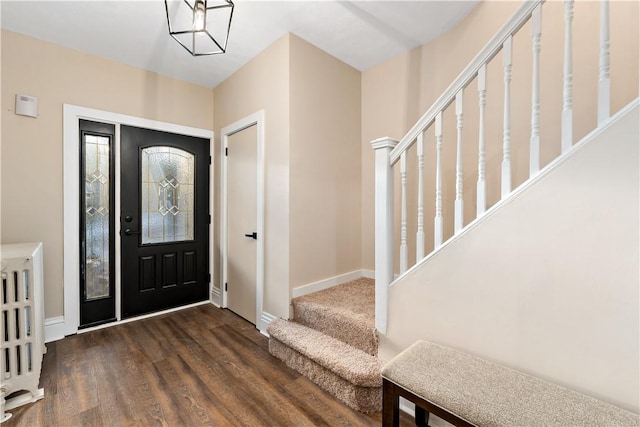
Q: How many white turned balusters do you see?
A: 9